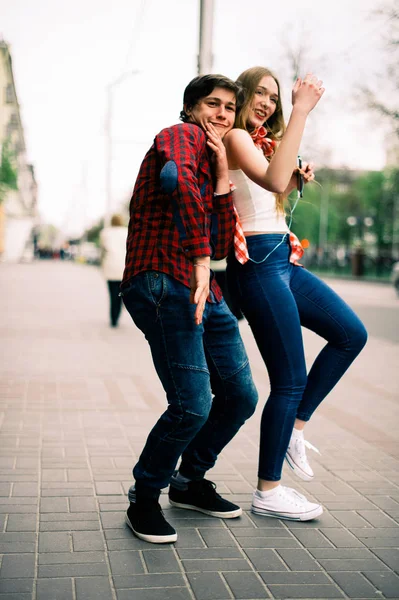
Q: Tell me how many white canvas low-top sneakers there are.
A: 2